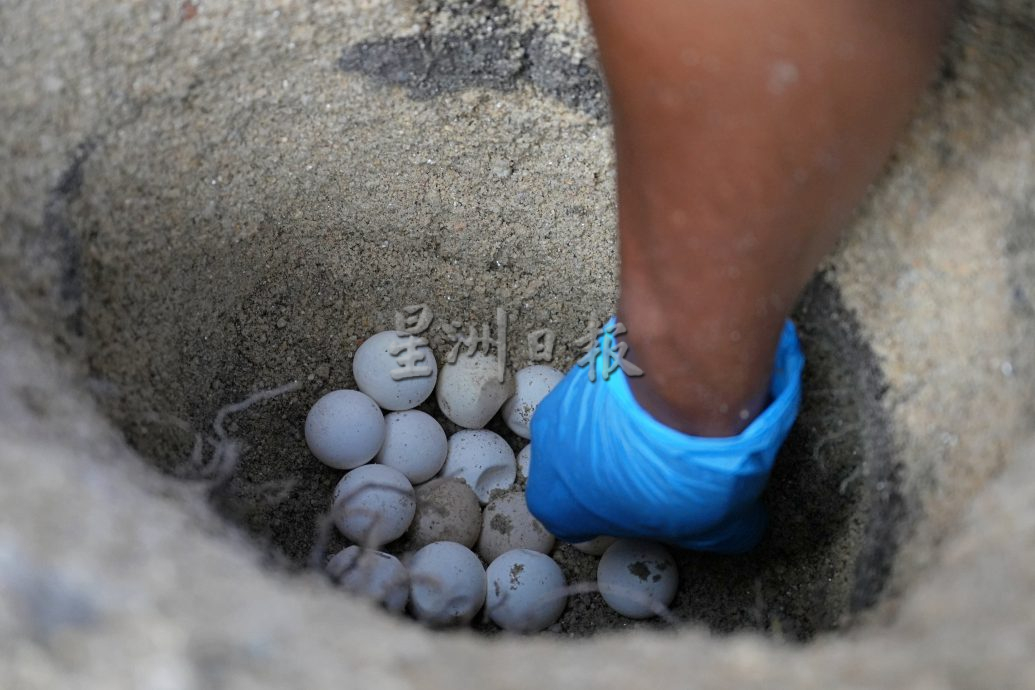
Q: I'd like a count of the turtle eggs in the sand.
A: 15